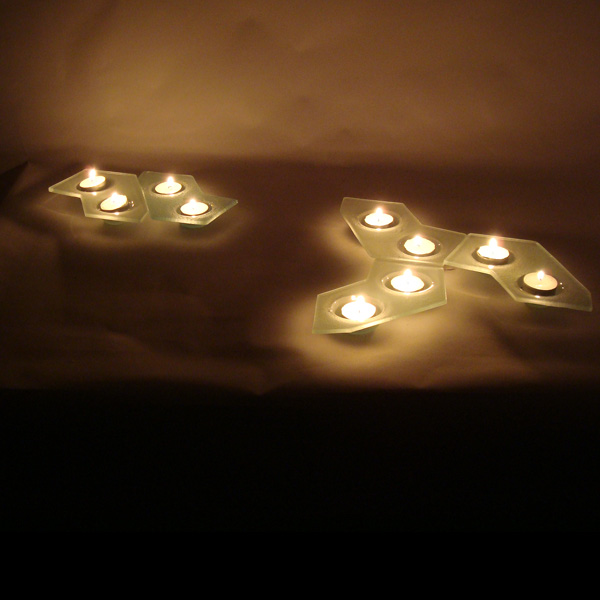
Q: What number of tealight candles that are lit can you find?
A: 10